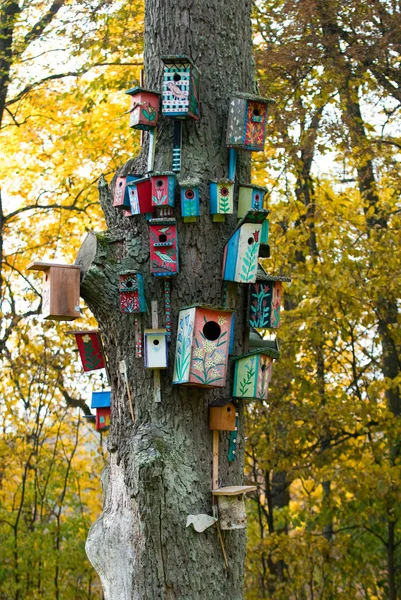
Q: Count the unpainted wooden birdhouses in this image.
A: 3